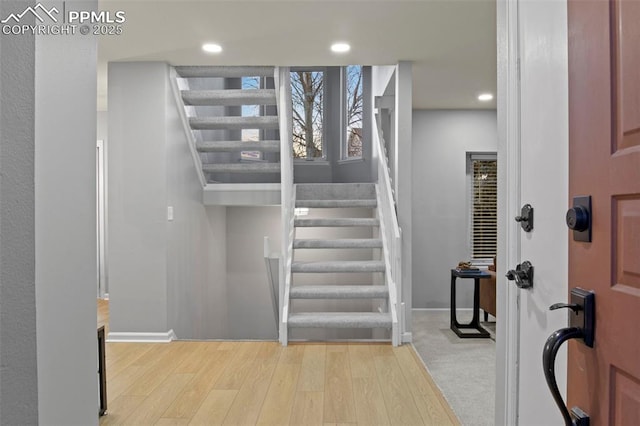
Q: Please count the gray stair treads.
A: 11